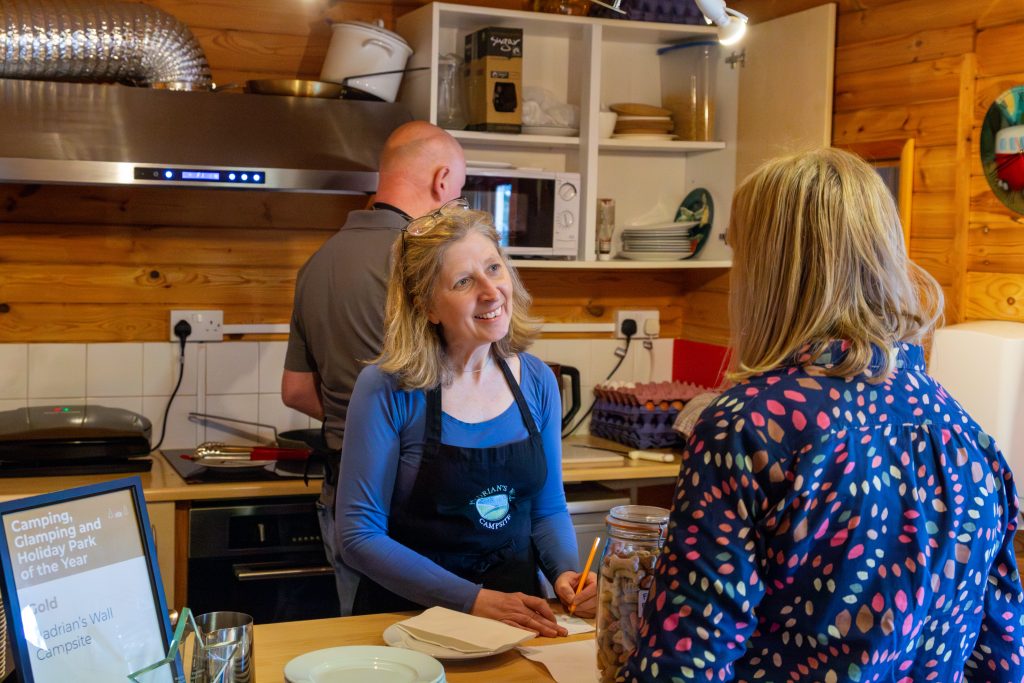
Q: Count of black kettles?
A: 1